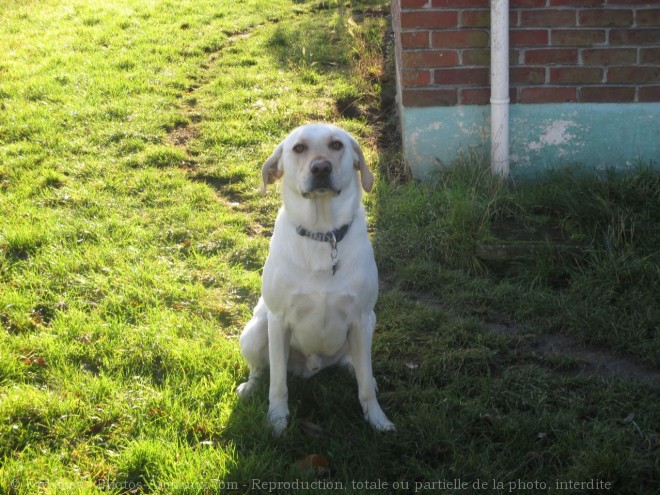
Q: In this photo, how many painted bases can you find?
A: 1